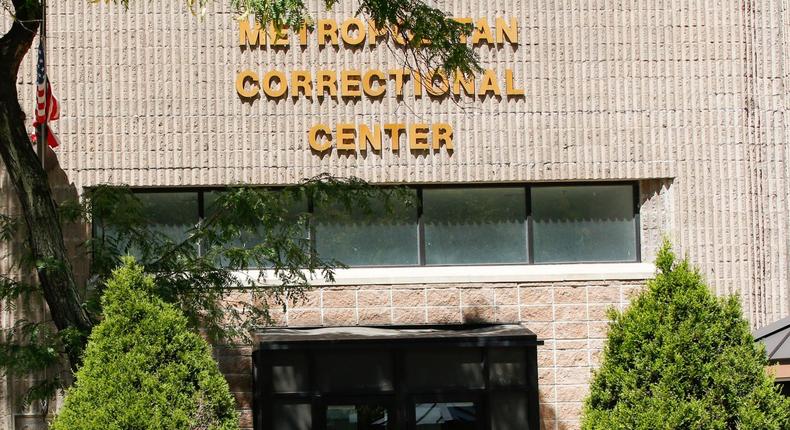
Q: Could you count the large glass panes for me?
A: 5